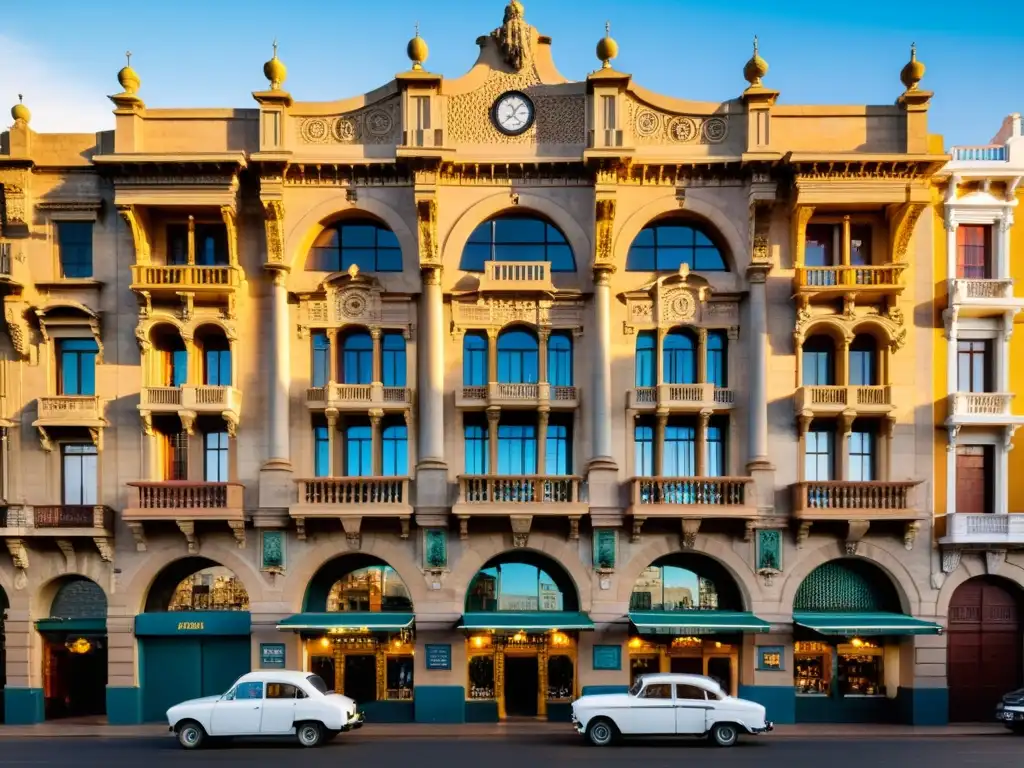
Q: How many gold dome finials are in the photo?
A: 7